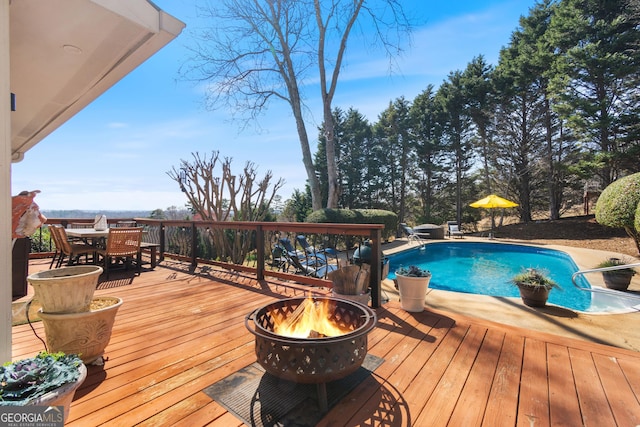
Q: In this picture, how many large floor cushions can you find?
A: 0